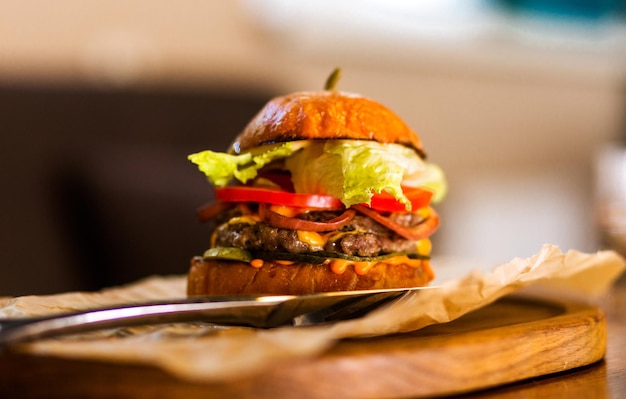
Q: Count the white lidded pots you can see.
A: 0